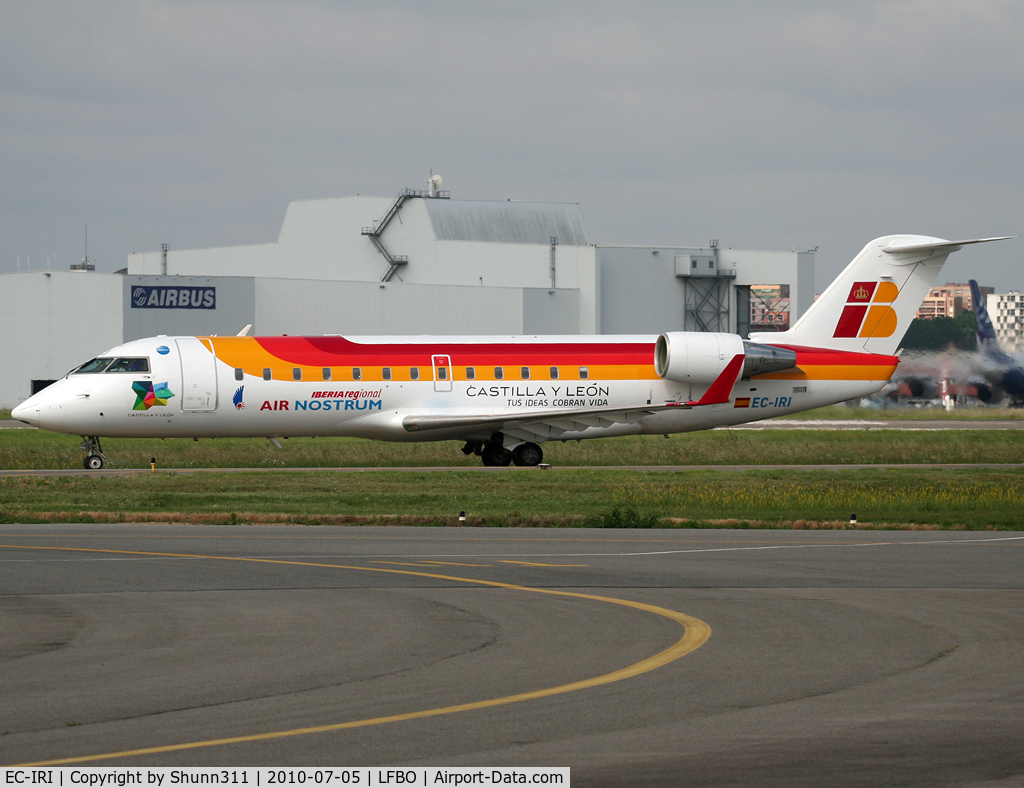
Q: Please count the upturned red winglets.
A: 1